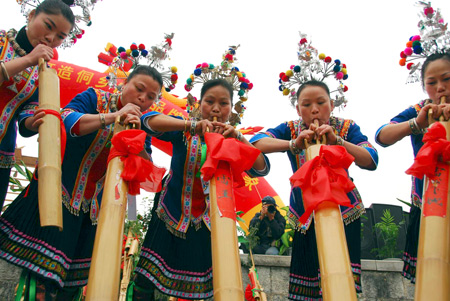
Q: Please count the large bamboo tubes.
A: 5